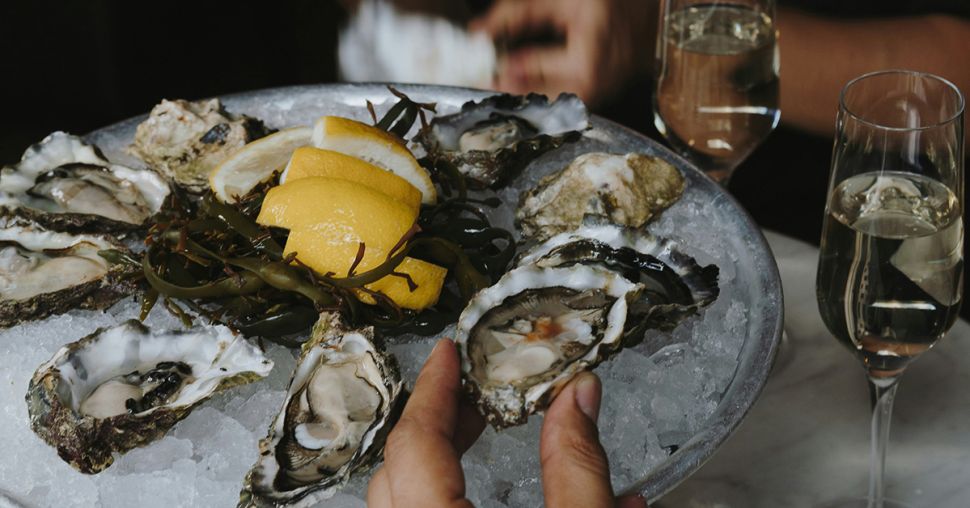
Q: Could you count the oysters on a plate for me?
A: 9